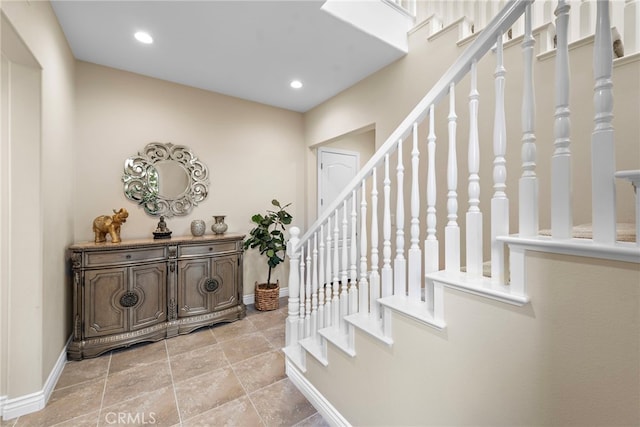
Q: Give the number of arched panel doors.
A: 1